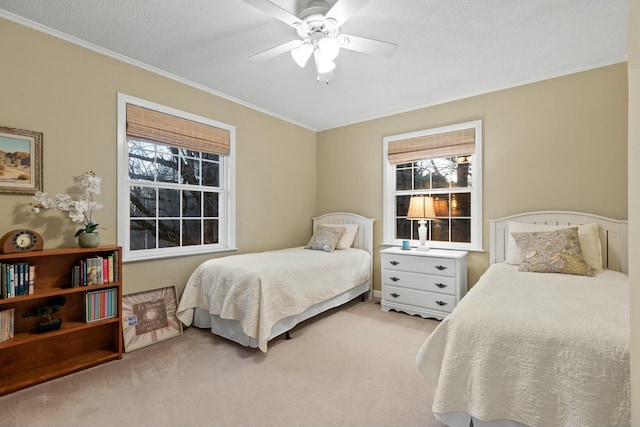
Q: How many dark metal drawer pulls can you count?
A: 6